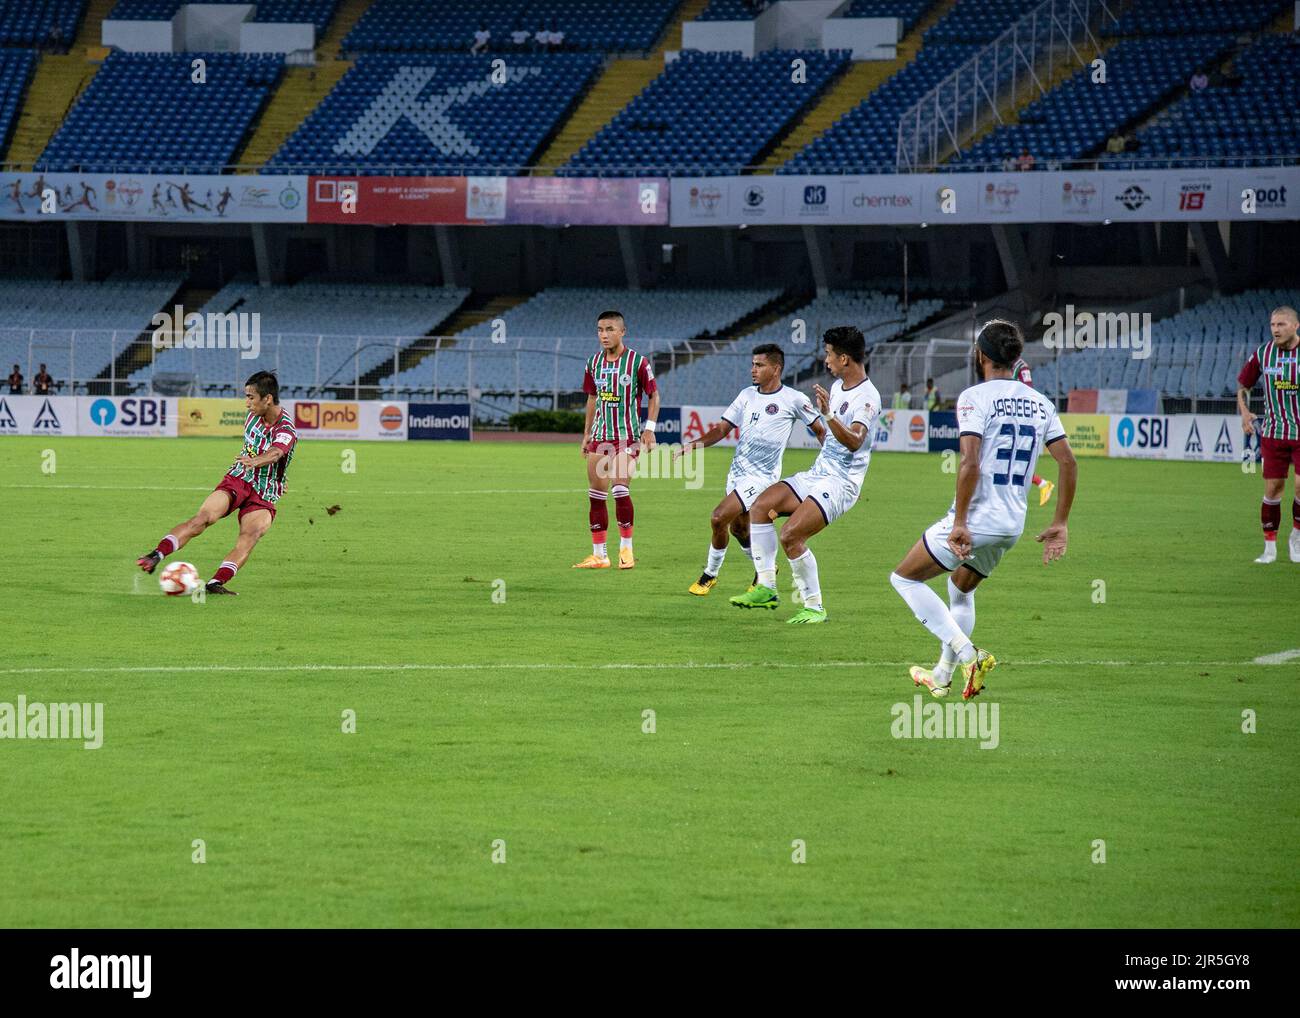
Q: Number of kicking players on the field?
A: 1